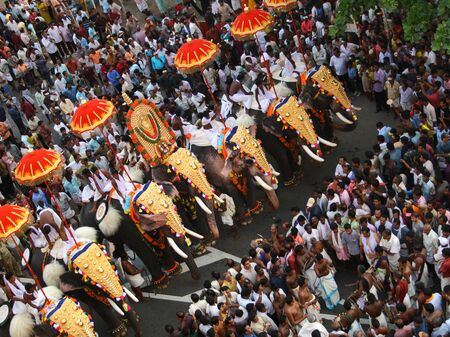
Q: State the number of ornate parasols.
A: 6